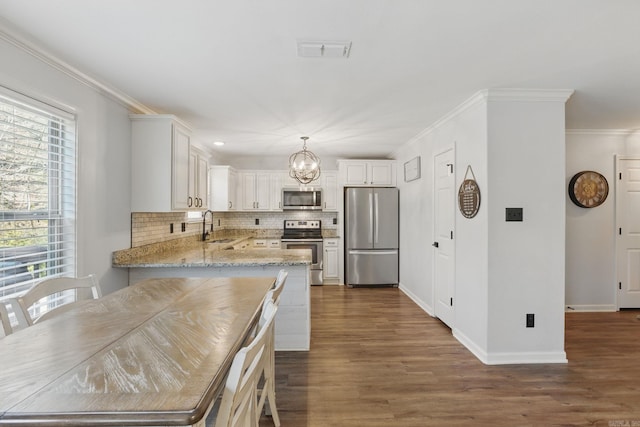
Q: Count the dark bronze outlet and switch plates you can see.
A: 7